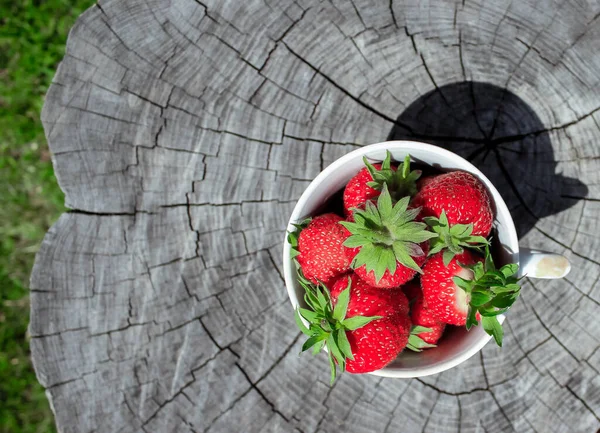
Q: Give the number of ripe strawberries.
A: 7